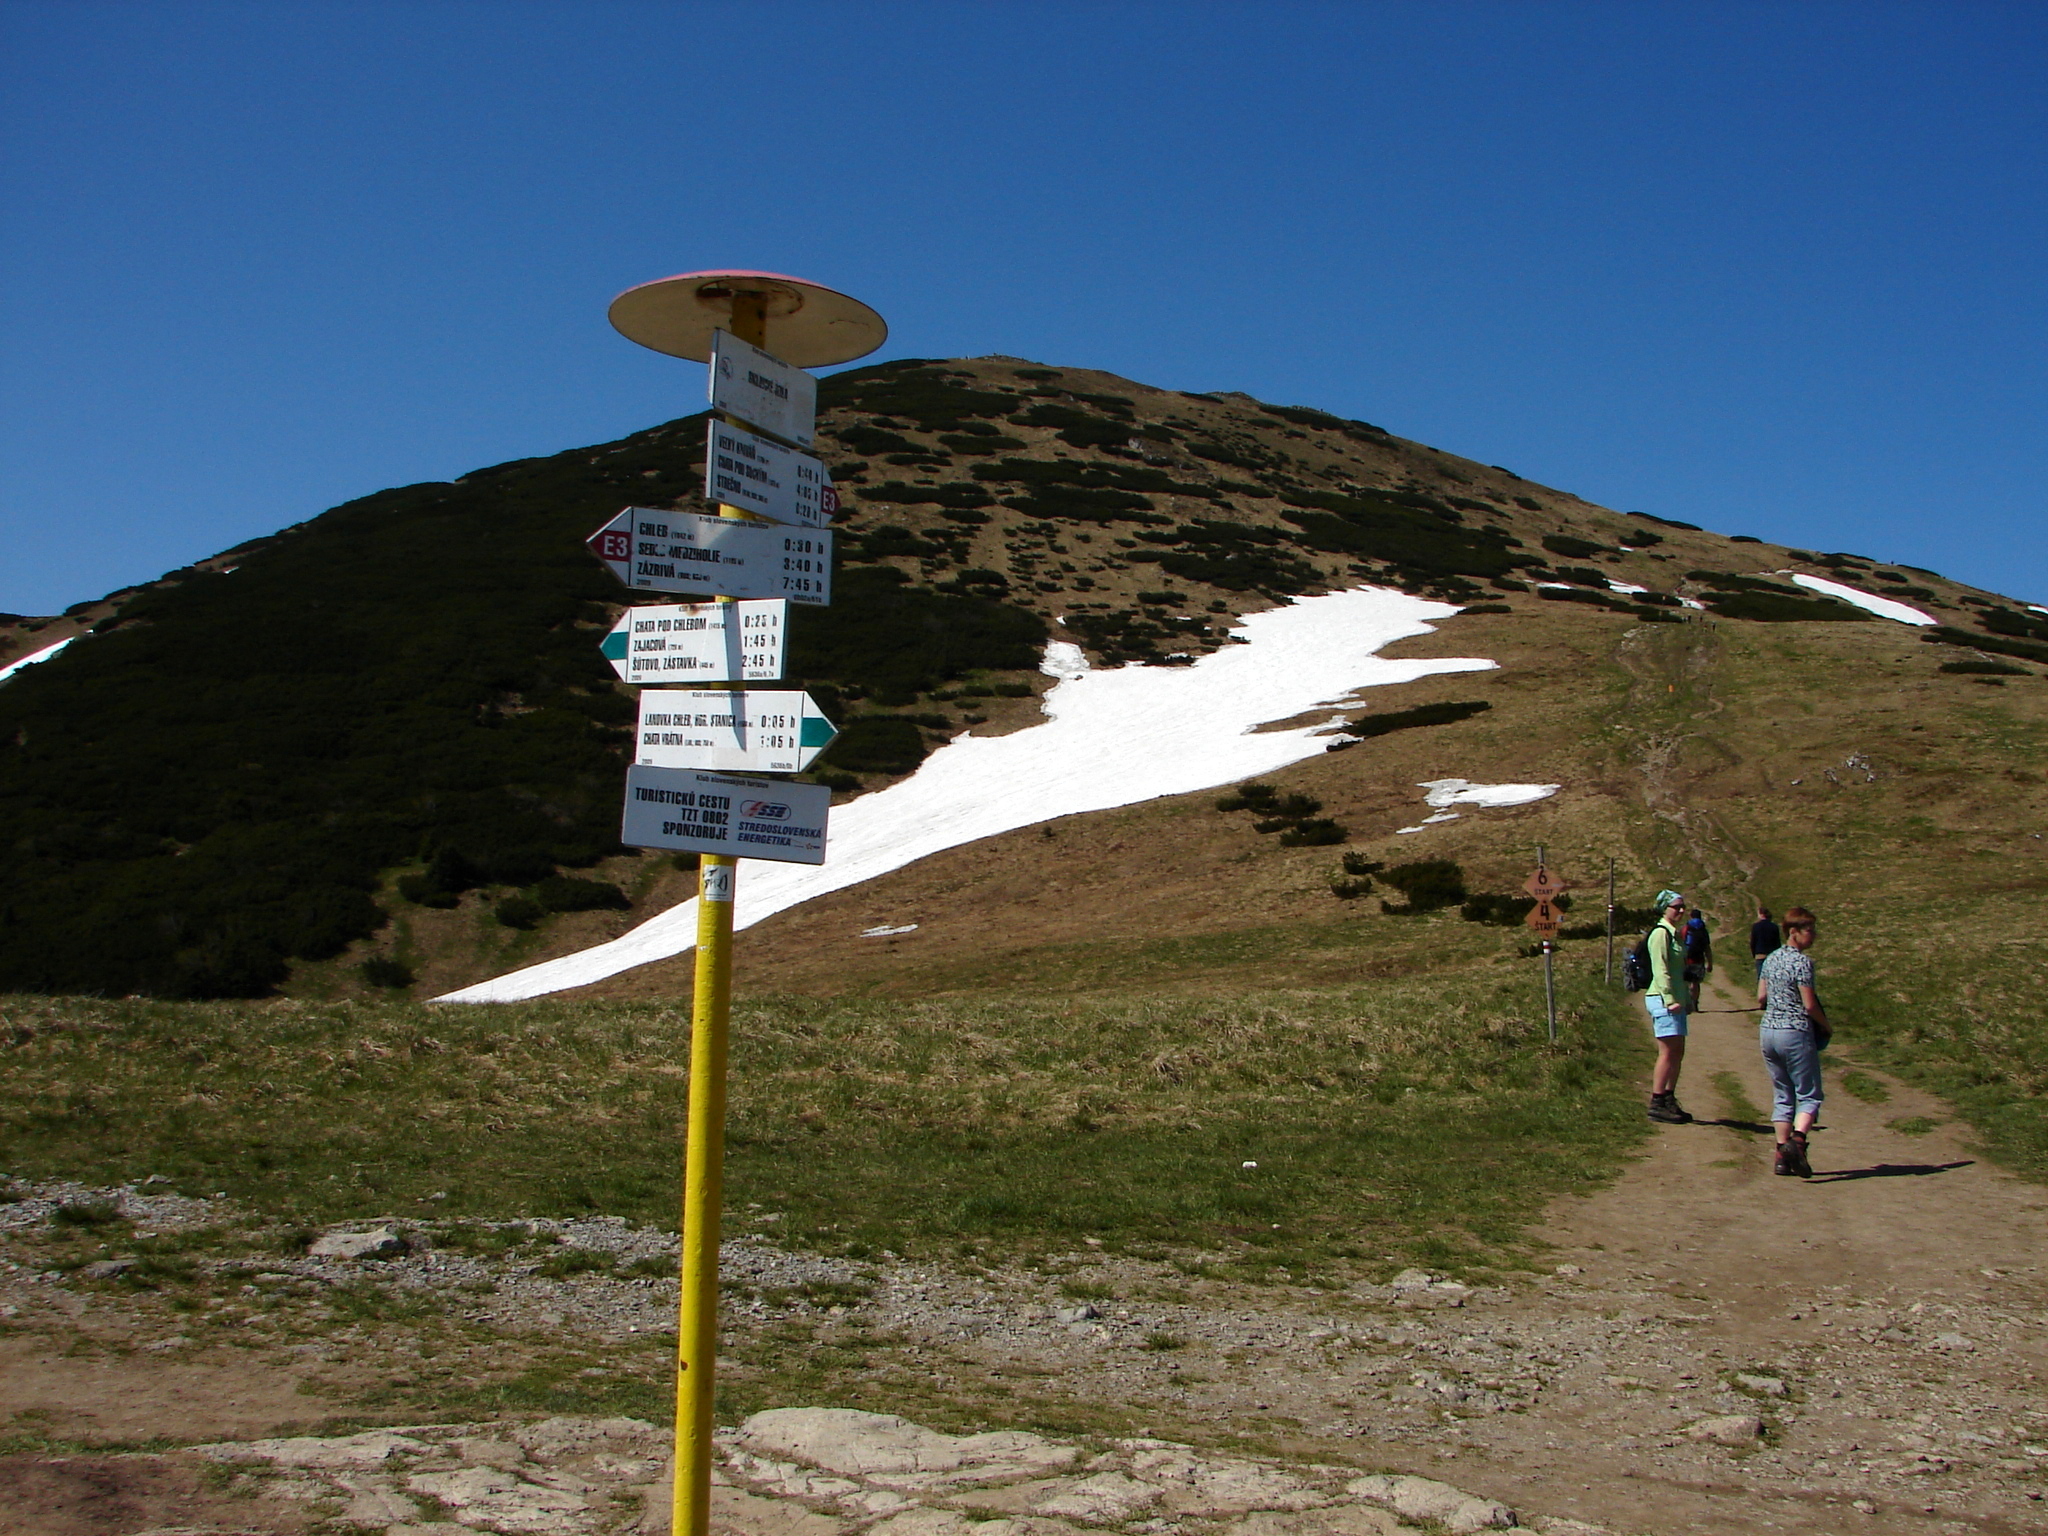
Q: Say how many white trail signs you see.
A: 6